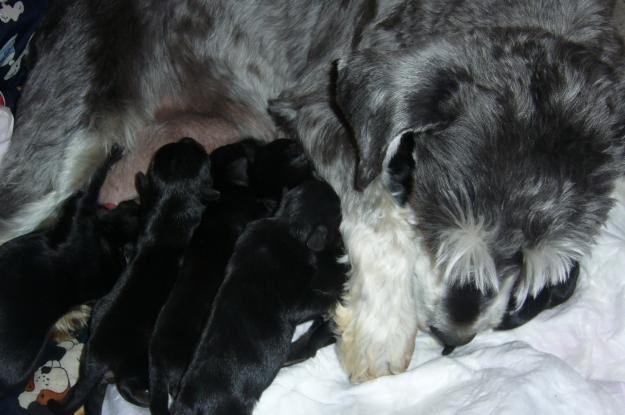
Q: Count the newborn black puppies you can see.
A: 5